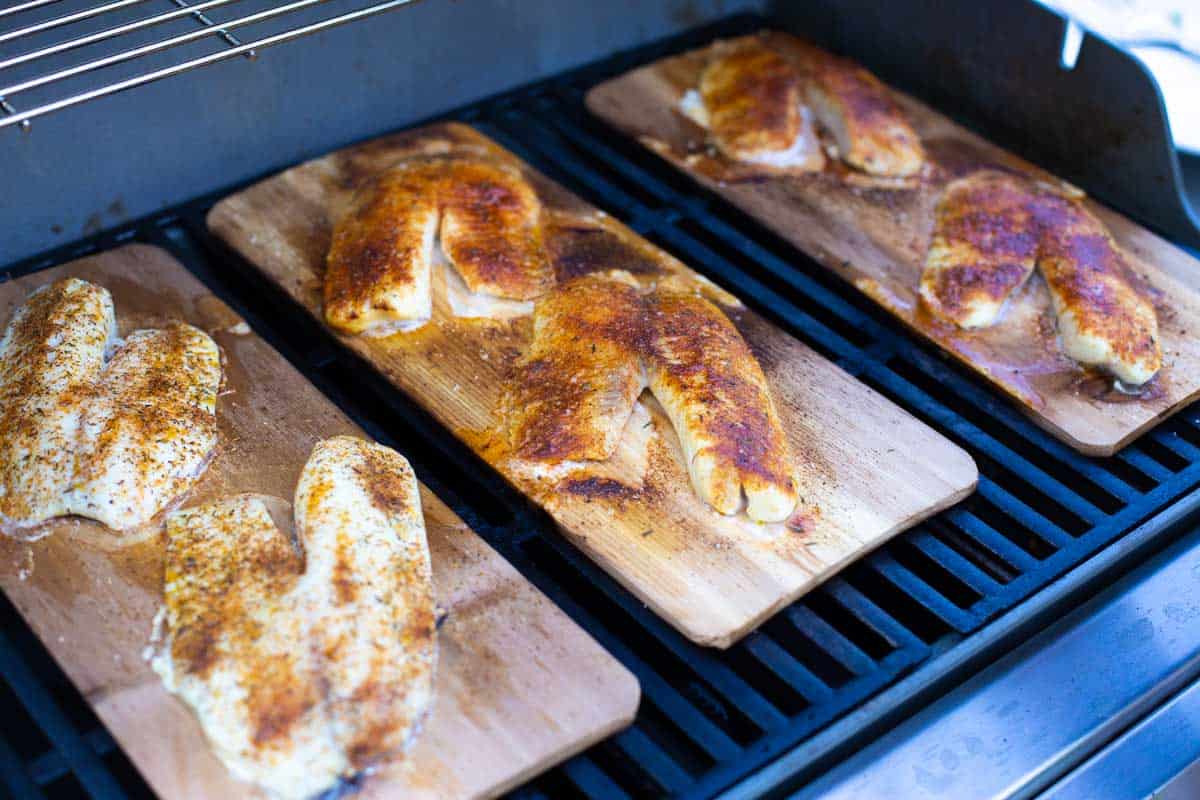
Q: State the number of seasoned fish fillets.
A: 6